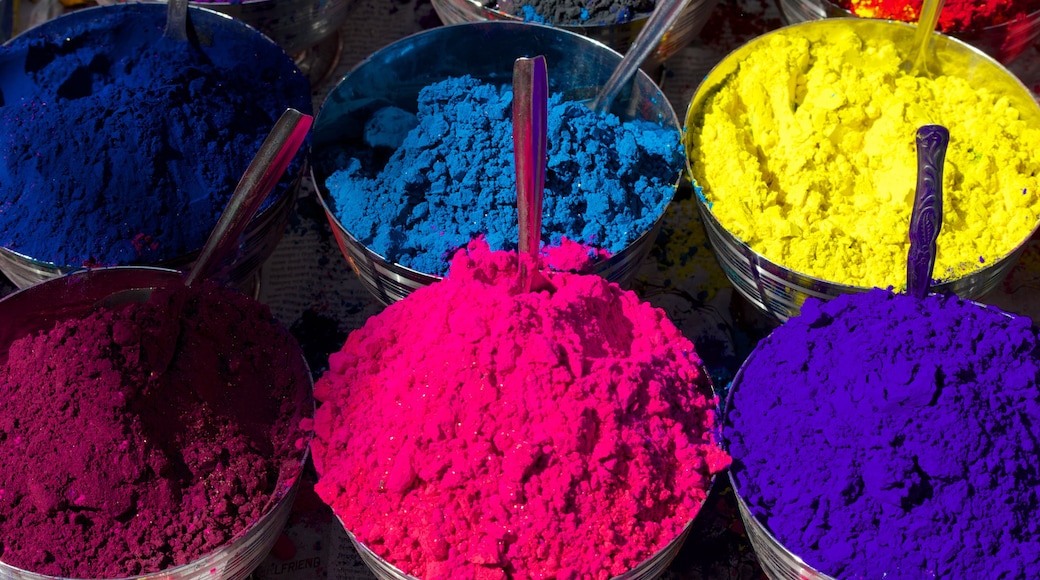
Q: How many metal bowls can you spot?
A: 9